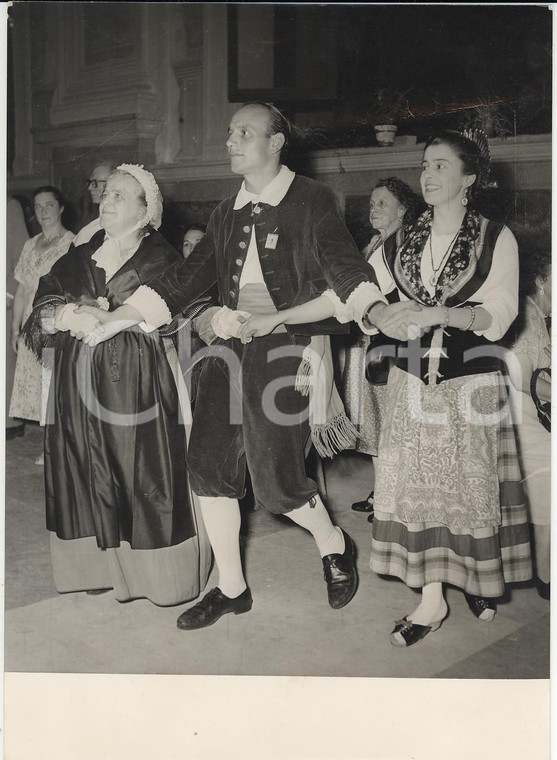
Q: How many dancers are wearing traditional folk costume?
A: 3